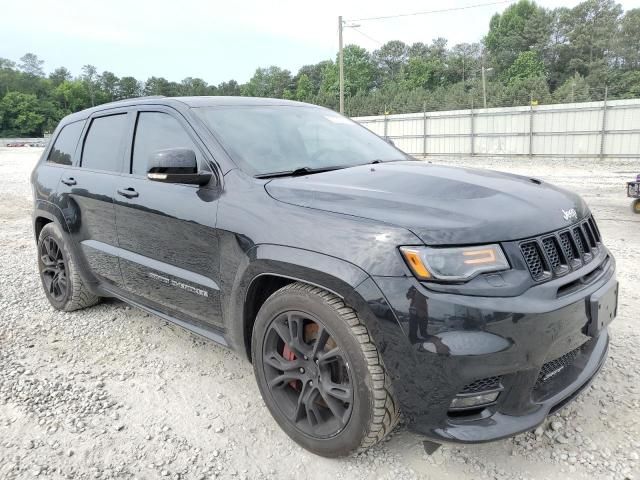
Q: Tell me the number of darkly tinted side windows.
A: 3